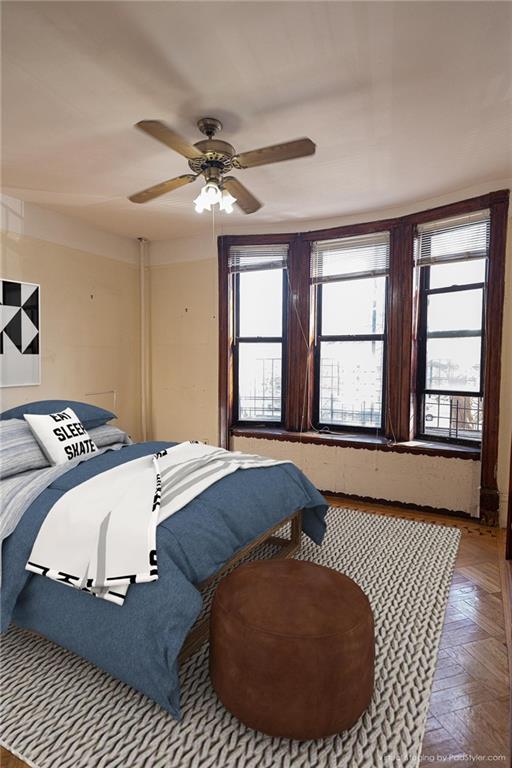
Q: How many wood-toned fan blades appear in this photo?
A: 4